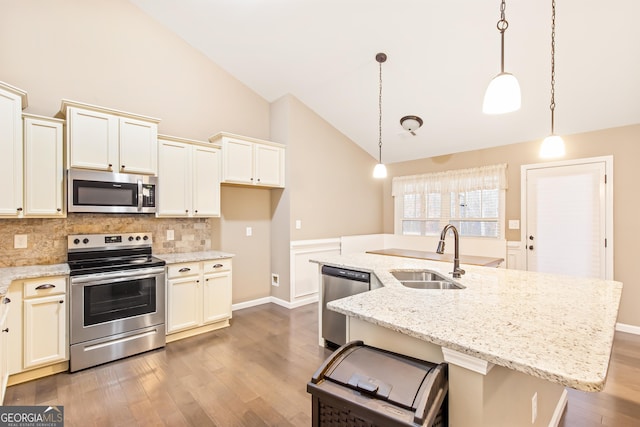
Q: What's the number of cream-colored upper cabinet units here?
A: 5